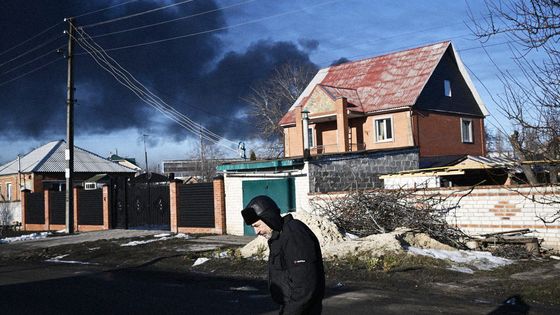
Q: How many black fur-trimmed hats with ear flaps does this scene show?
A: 1